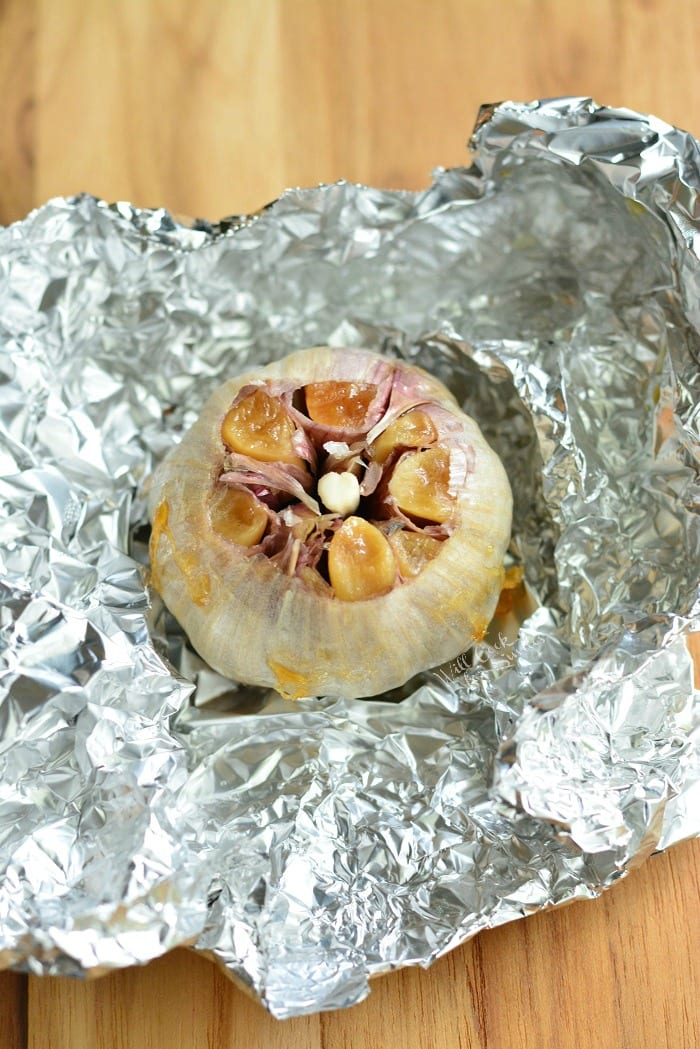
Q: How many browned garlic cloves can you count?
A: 7